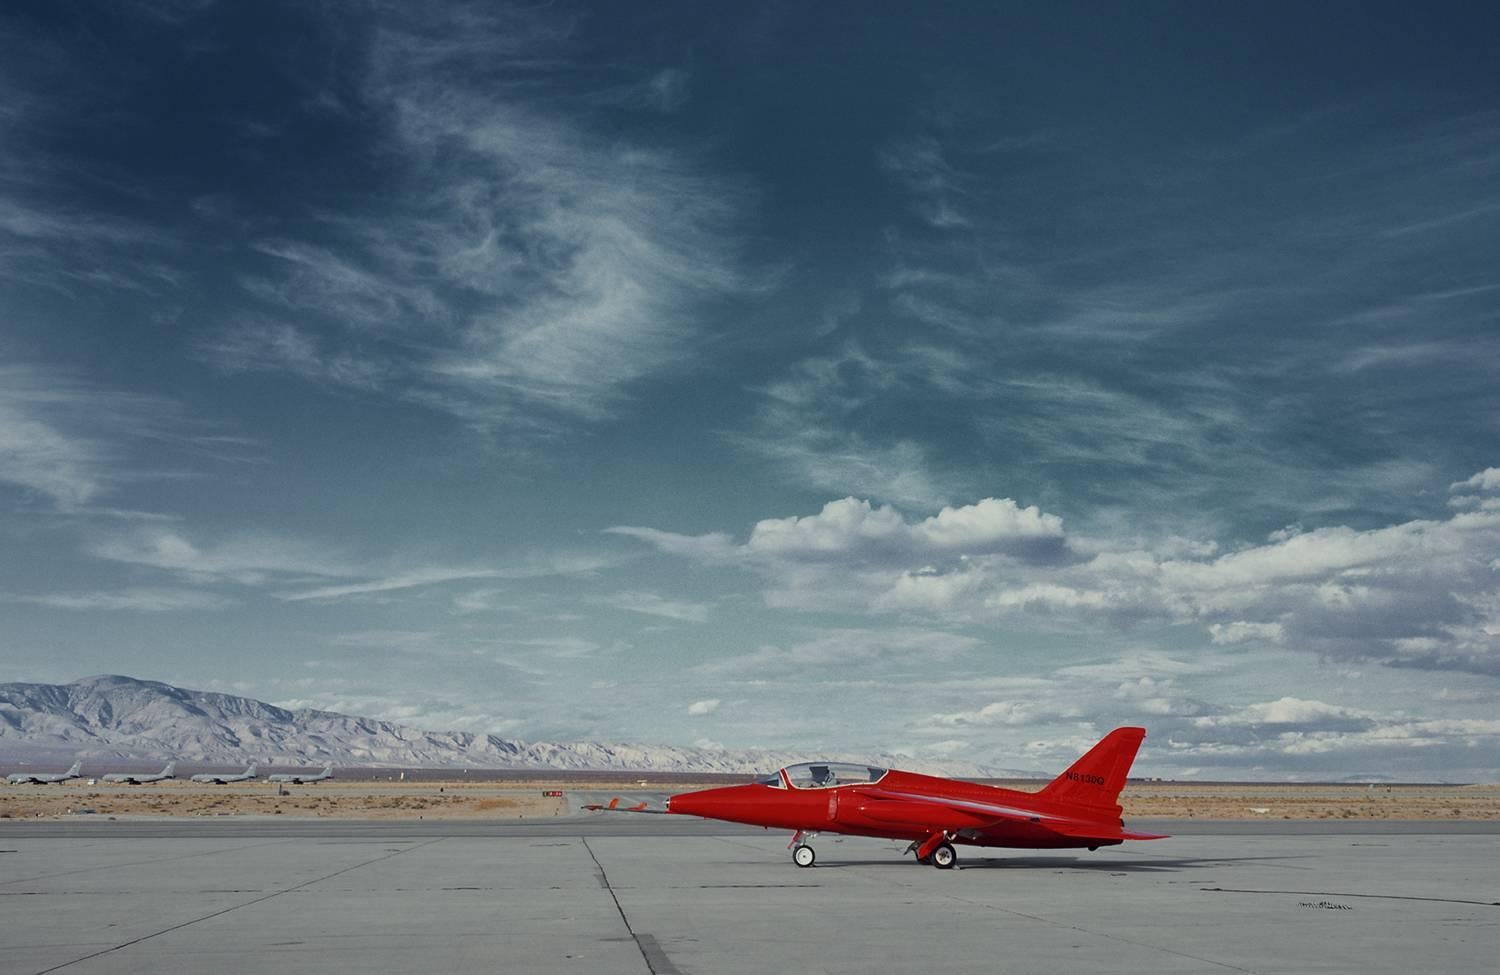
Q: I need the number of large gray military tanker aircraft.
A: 4